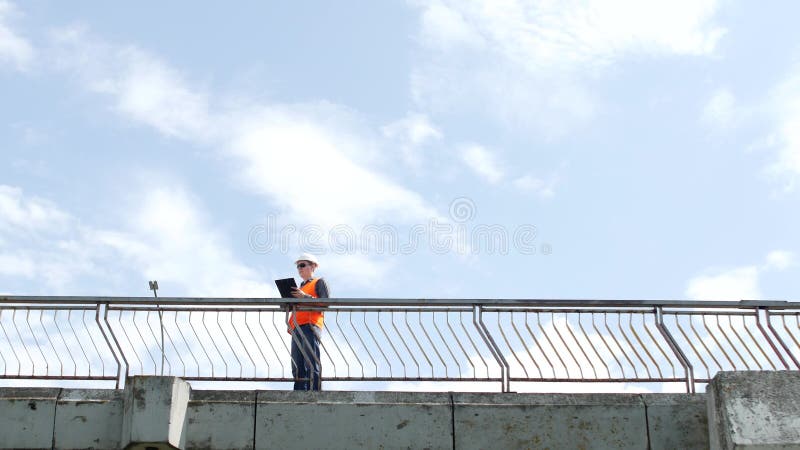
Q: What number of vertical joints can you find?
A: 4